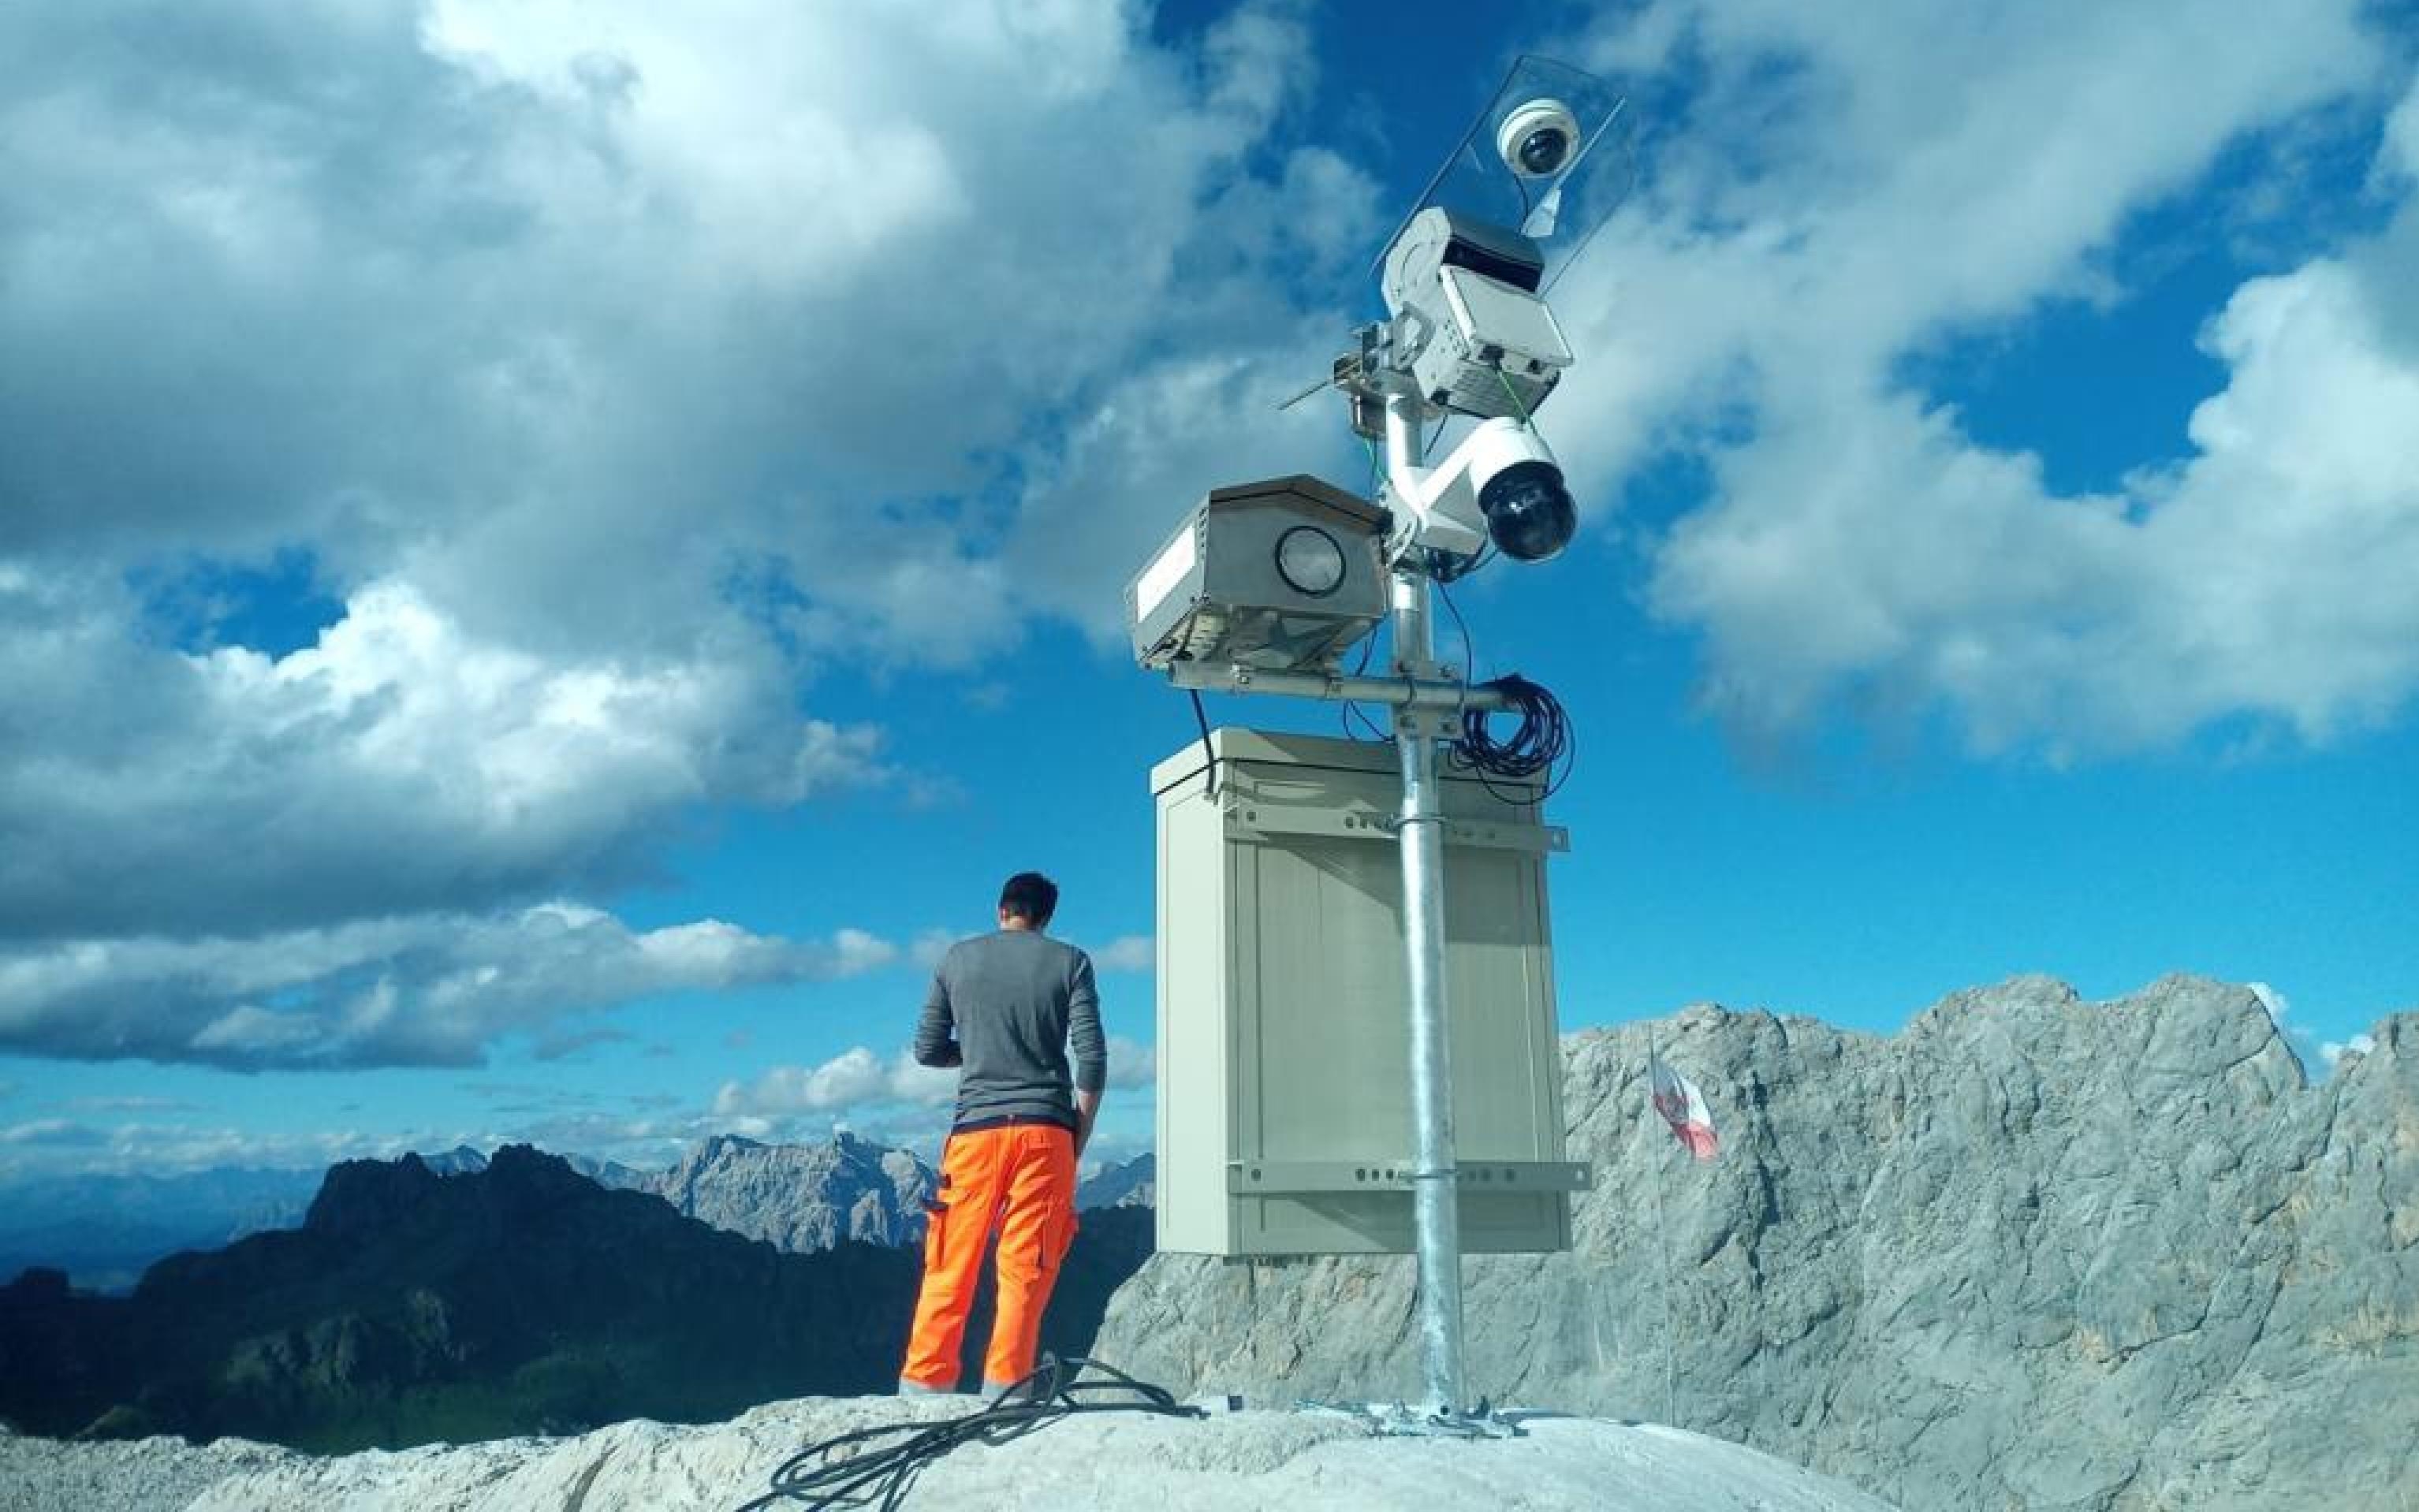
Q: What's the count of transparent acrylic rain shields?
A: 1